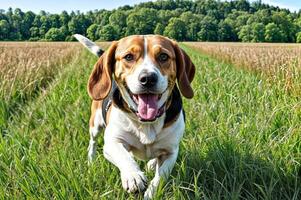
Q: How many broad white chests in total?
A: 1